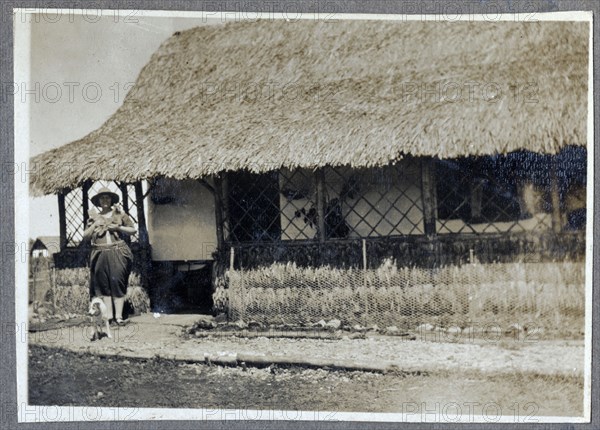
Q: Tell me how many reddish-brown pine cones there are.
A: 0